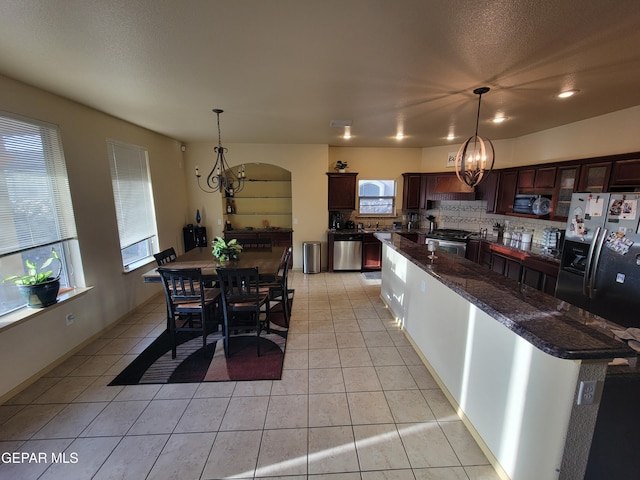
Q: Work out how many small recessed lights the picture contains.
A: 5